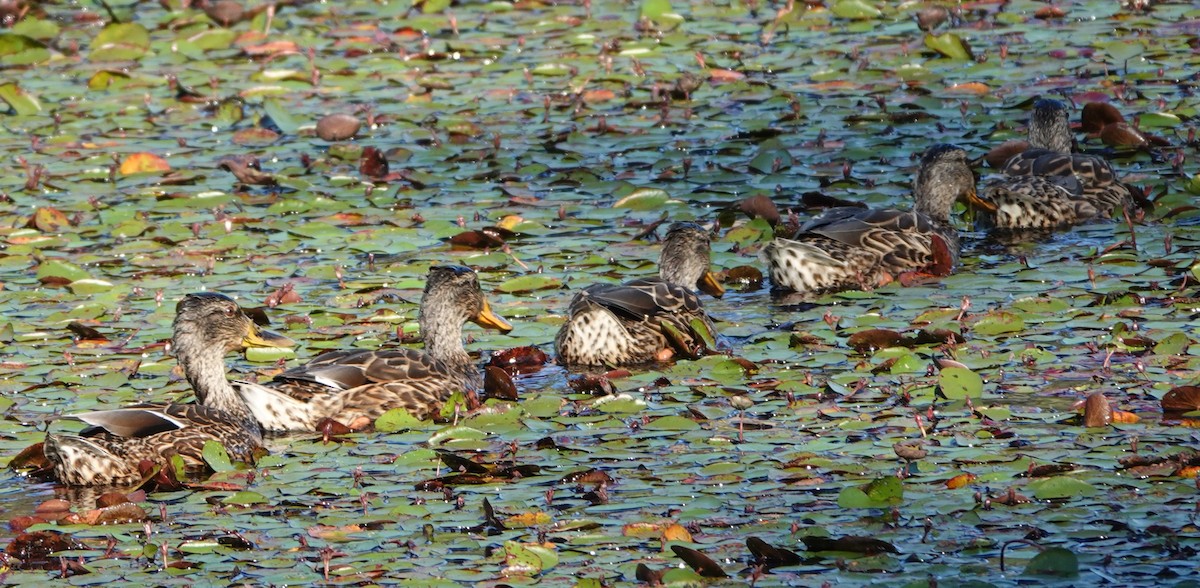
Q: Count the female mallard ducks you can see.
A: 5